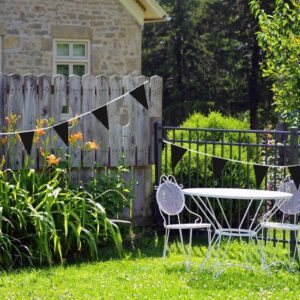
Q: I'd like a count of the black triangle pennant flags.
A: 8